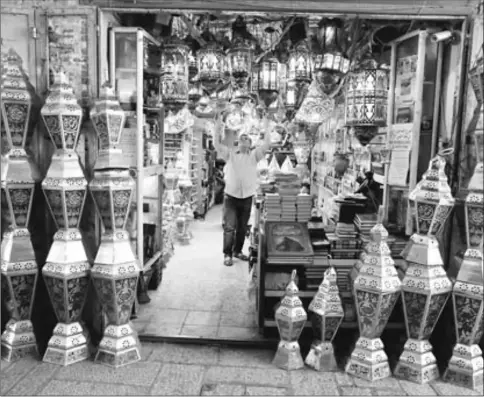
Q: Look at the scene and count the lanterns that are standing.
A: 8